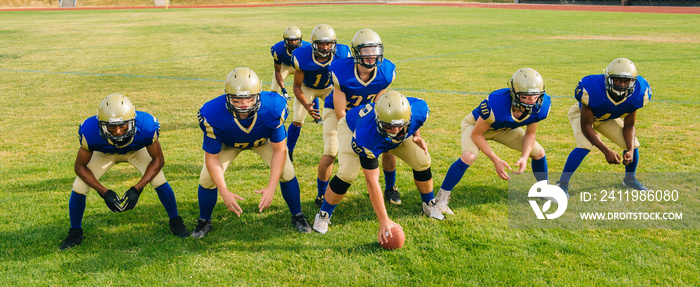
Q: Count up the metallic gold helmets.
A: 8